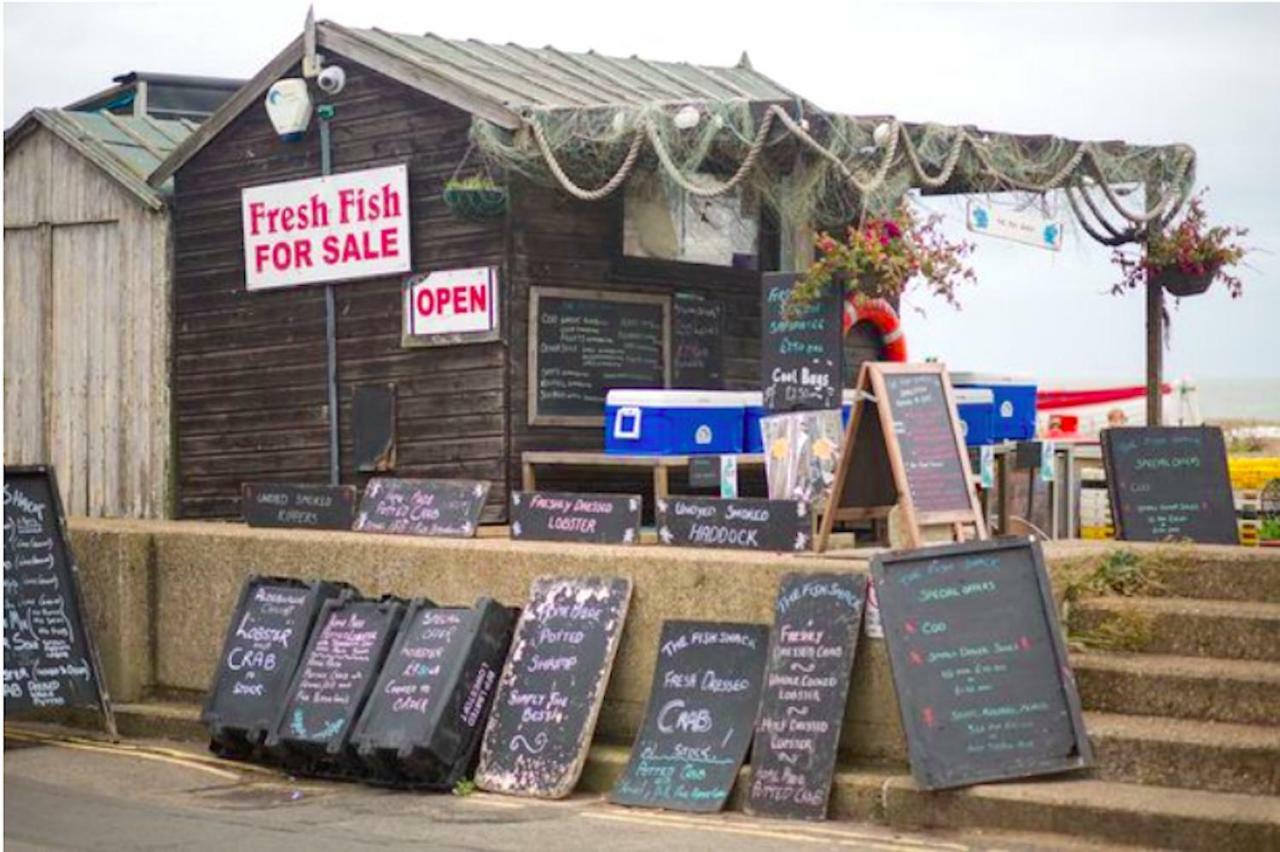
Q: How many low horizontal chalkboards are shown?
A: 4